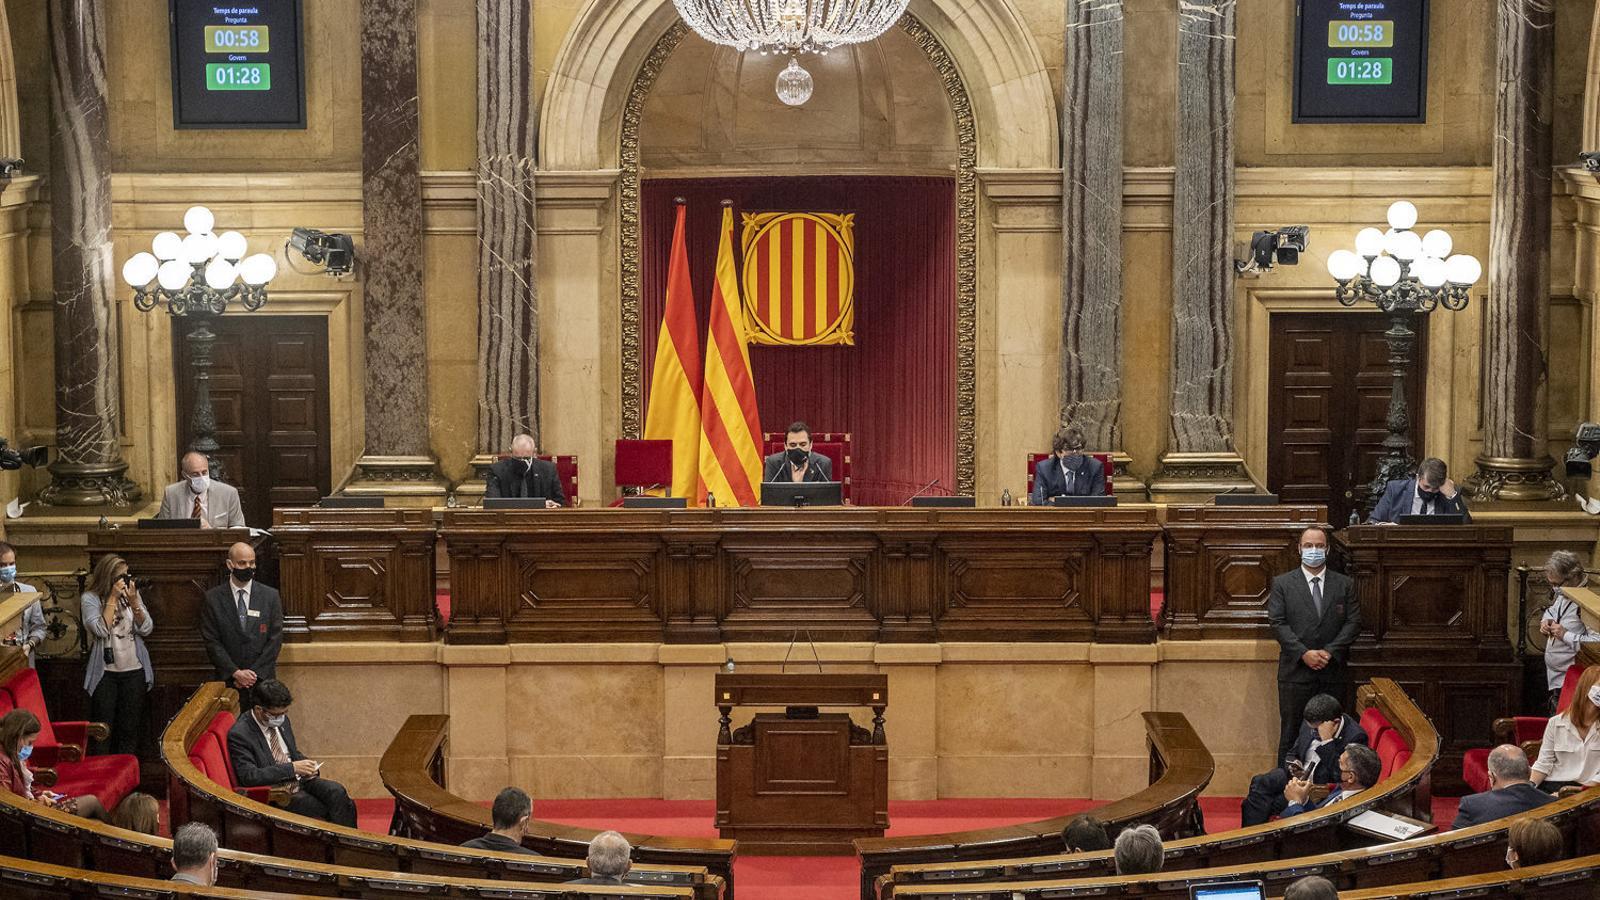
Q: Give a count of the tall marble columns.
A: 6